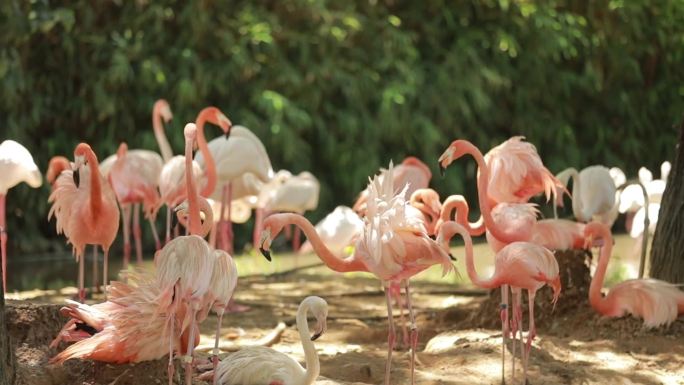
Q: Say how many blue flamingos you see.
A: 0